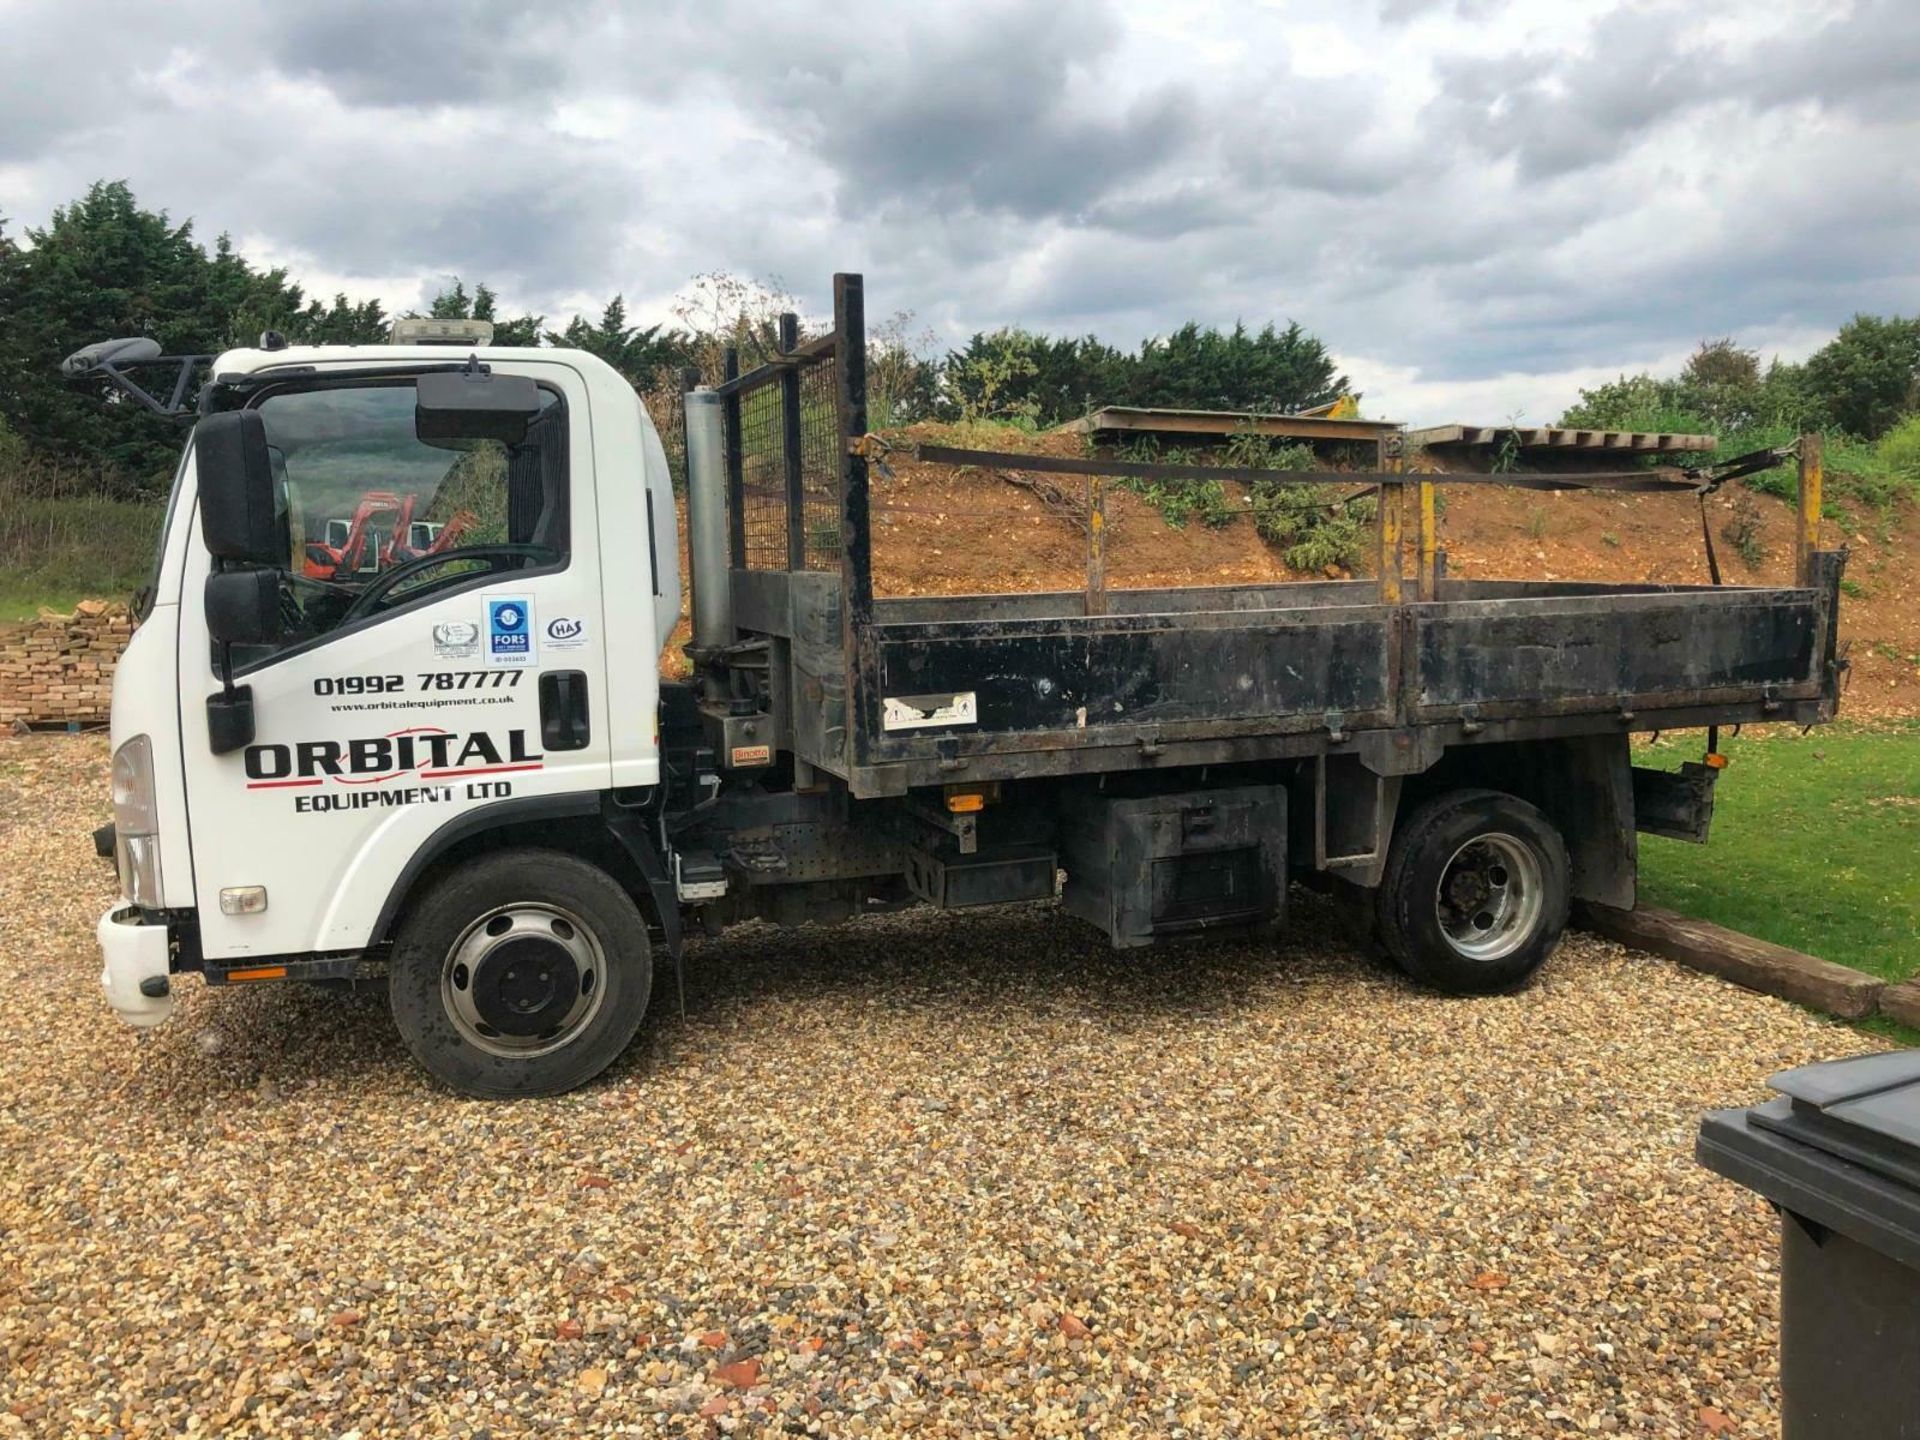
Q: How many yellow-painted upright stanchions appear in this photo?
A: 4